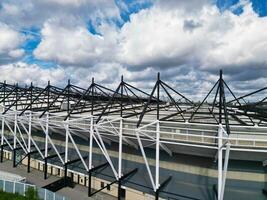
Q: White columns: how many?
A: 9